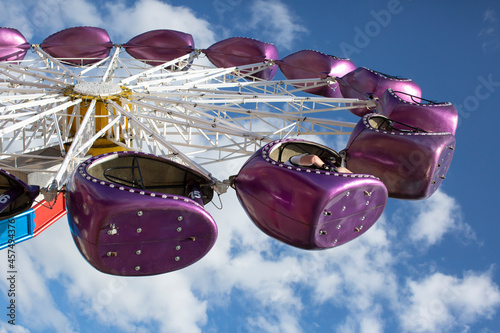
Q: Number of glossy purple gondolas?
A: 11